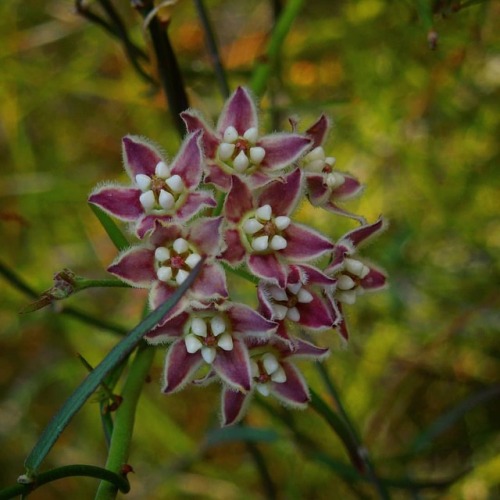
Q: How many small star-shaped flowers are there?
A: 9